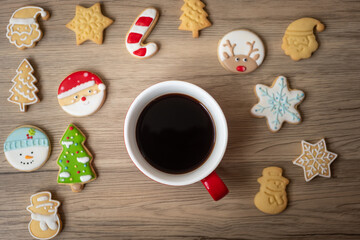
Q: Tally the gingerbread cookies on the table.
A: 14